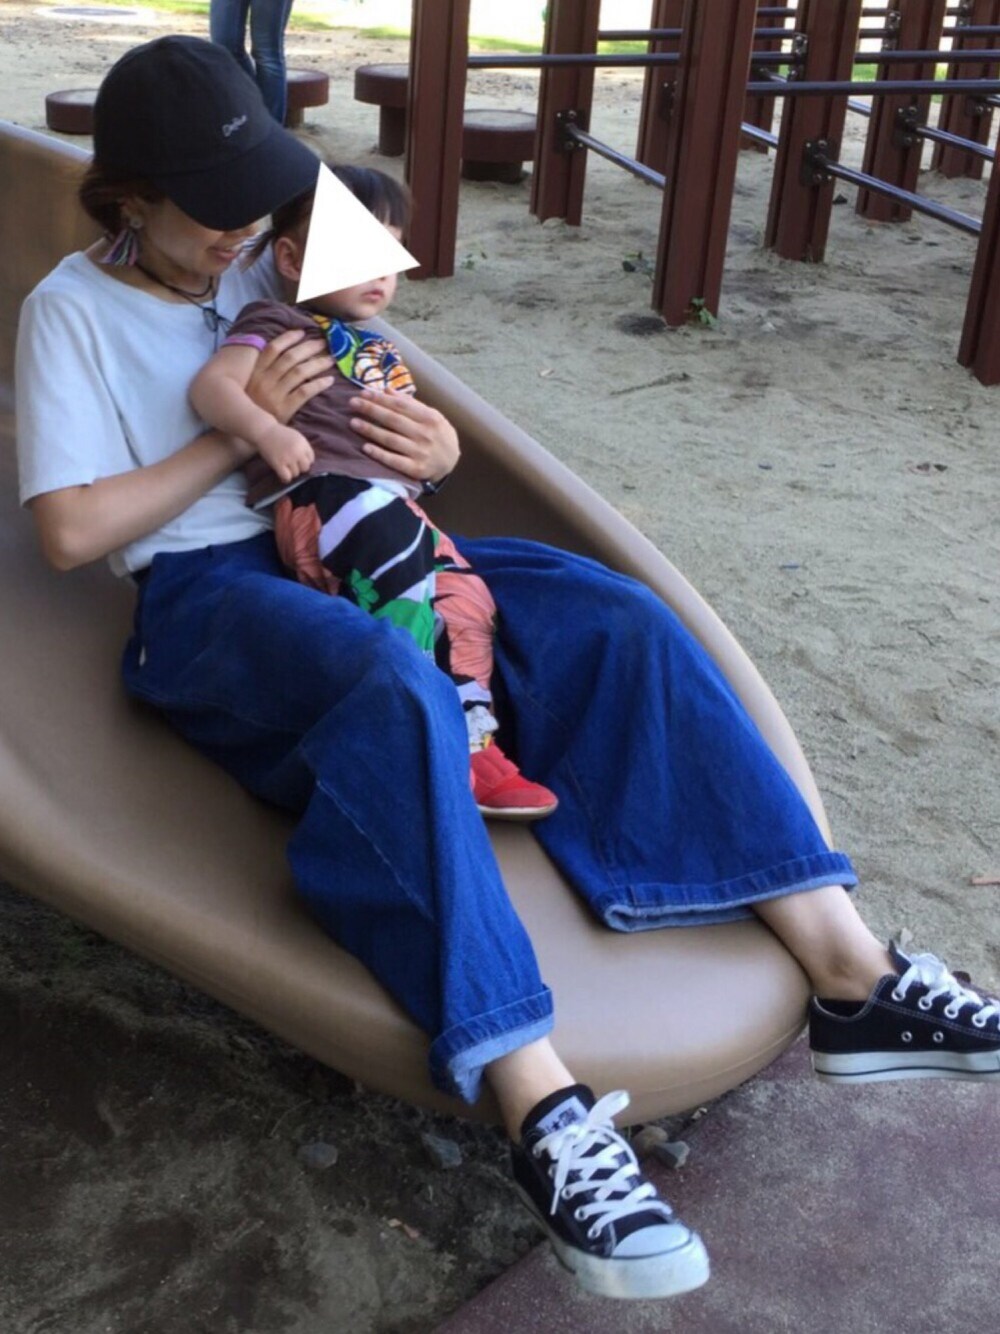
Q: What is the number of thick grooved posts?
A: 9